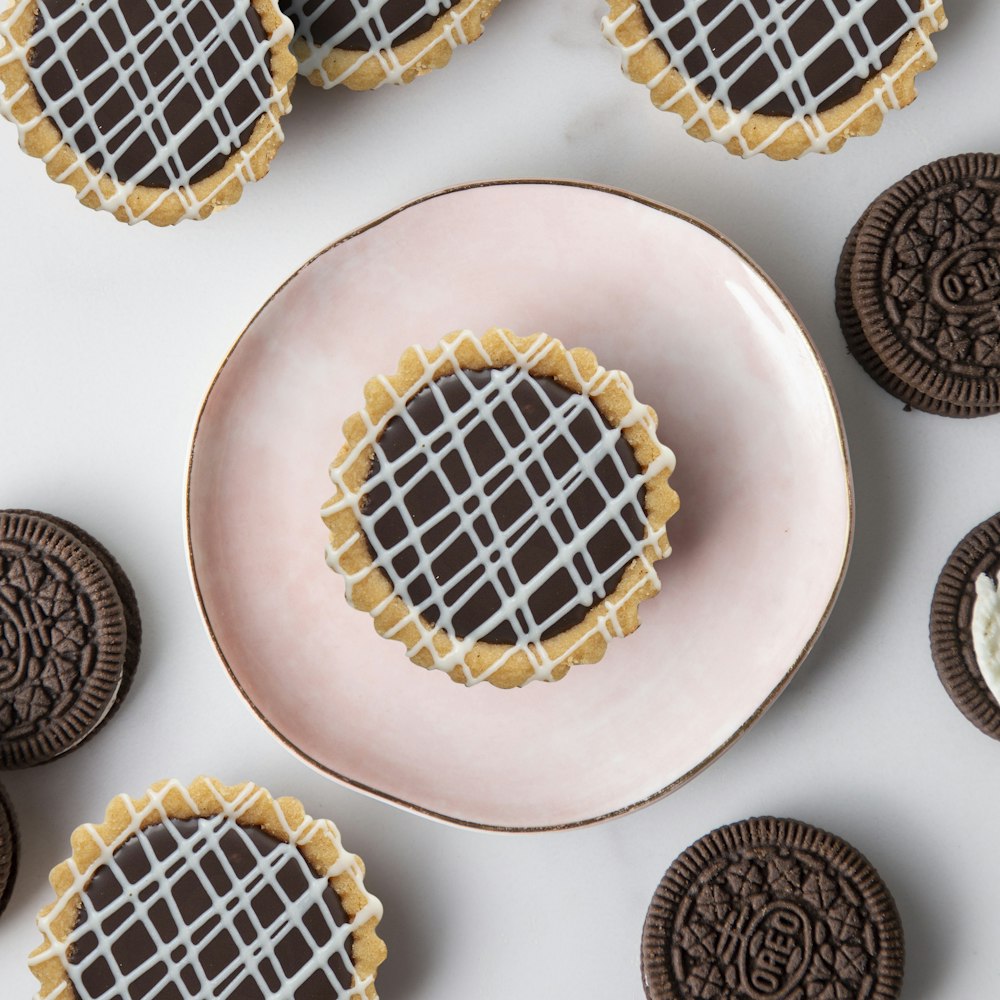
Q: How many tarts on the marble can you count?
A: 4